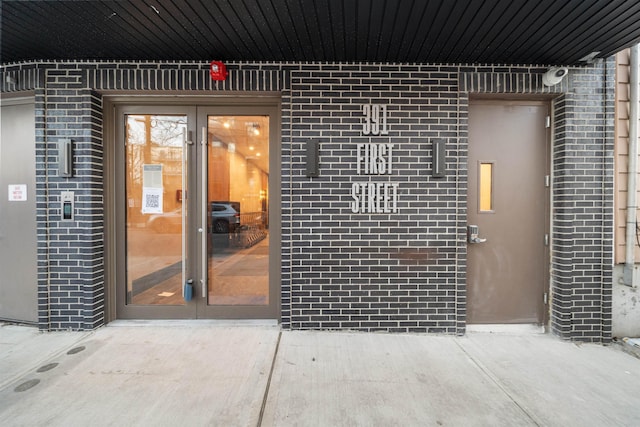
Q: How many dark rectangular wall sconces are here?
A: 3